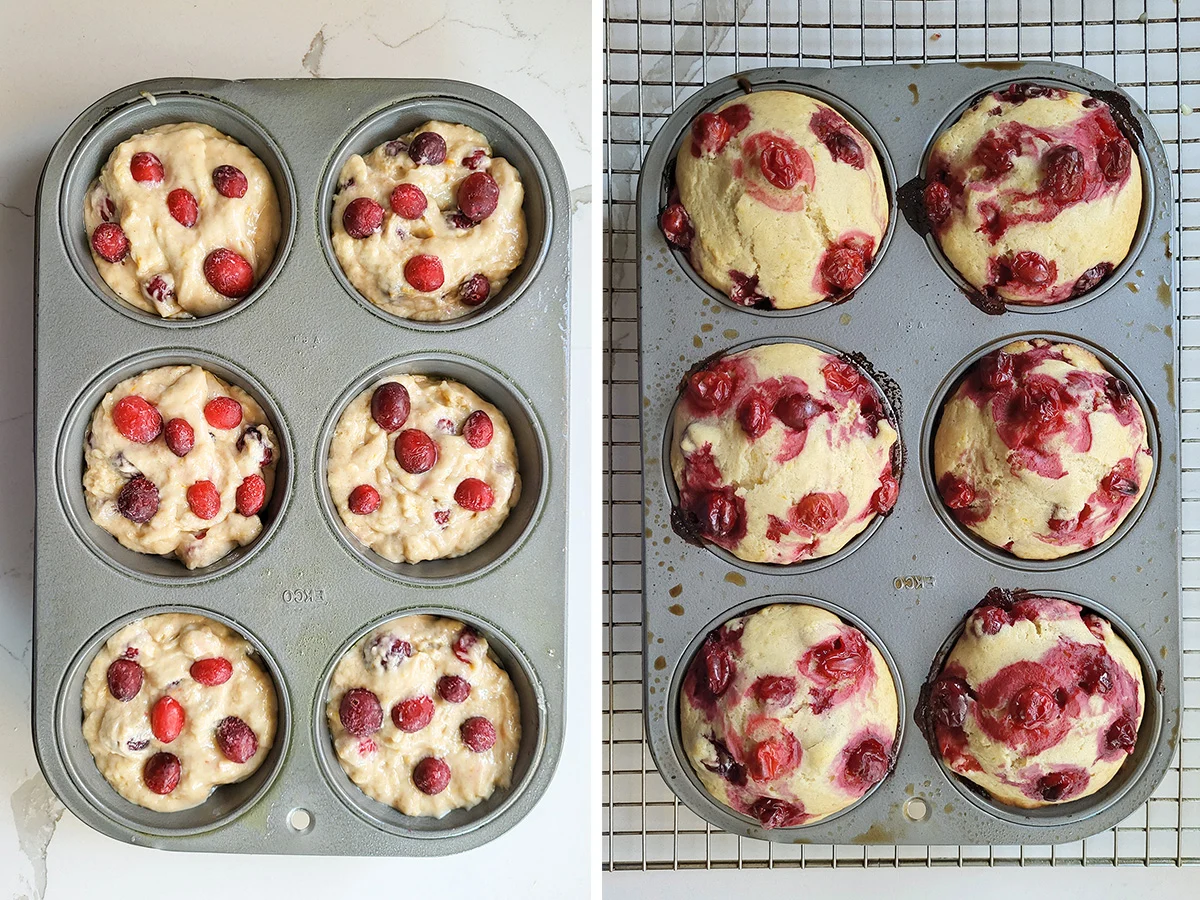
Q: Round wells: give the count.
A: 12